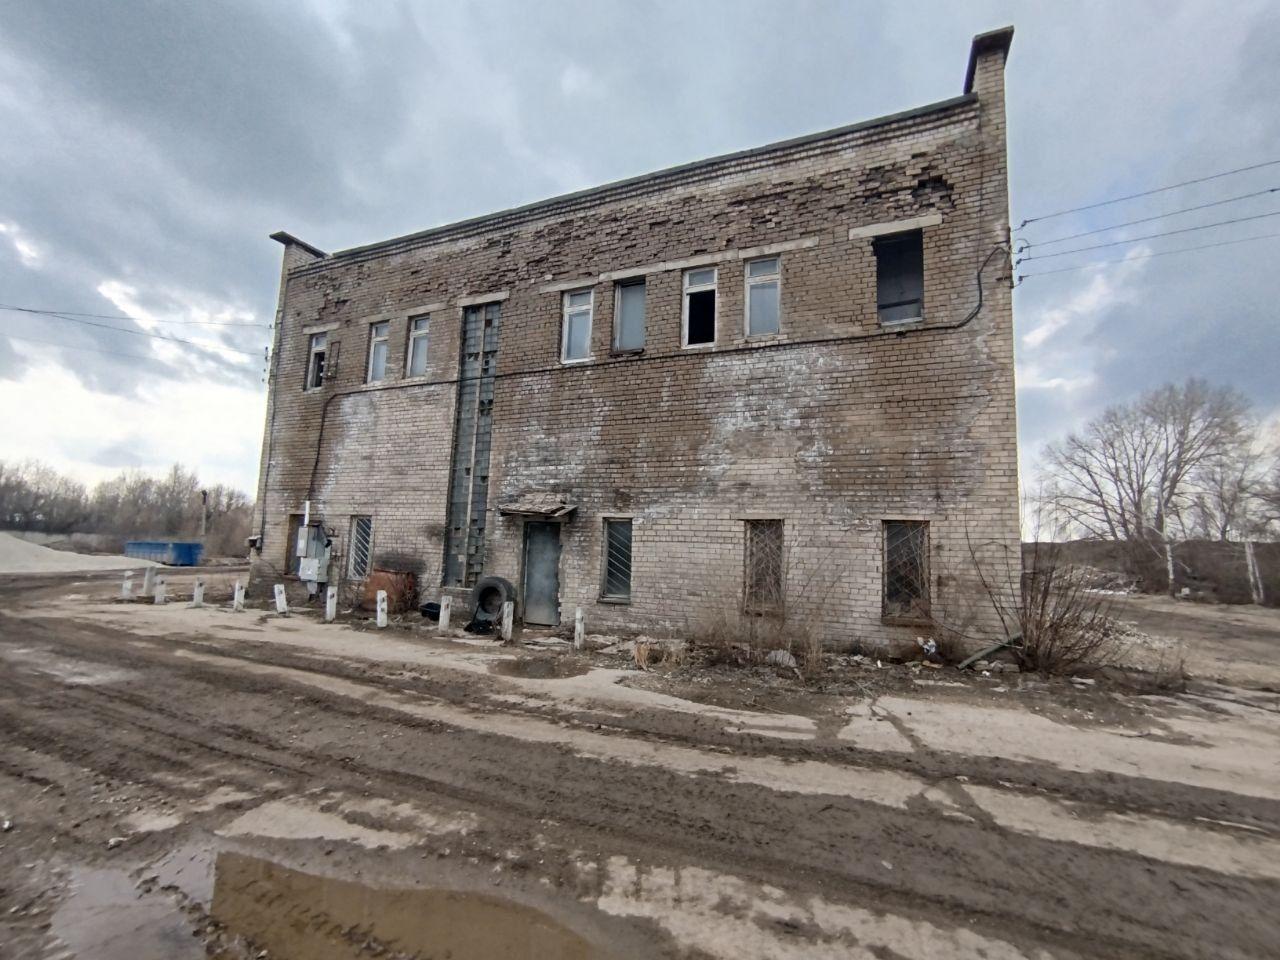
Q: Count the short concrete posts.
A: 11